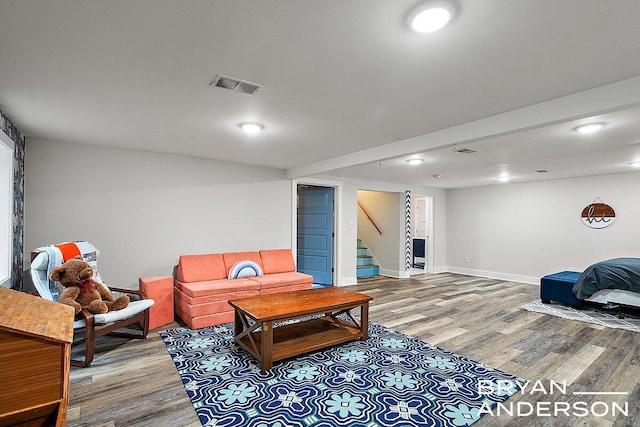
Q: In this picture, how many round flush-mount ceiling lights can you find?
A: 6